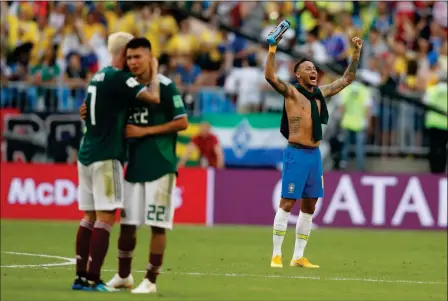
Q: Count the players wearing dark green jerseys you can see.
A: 2